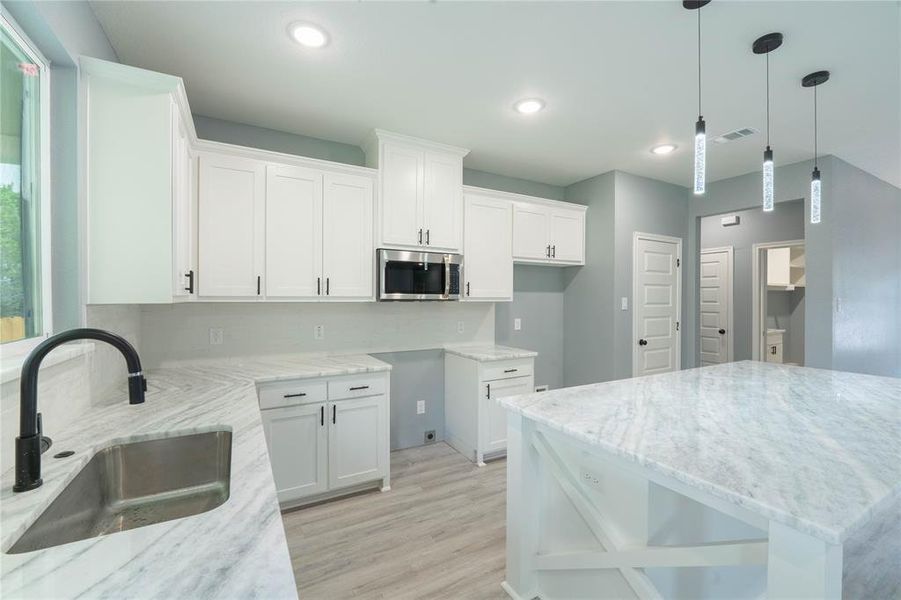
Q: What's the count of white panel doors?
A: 2